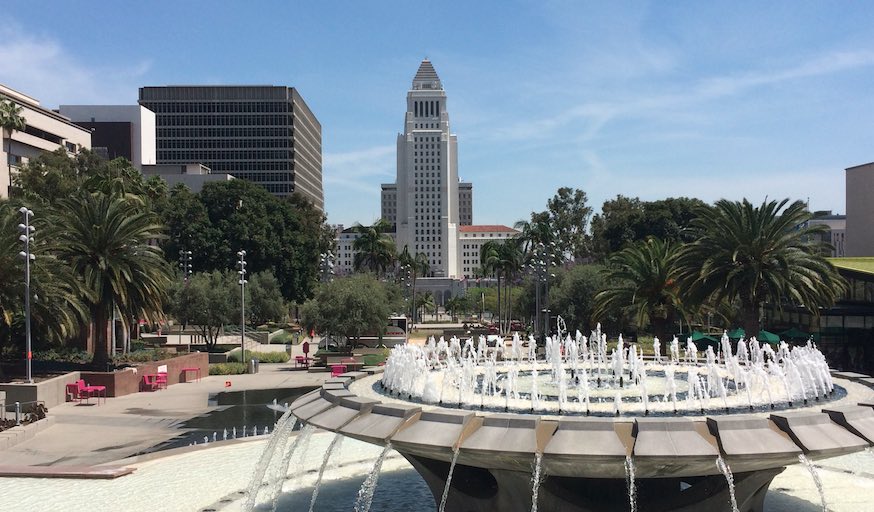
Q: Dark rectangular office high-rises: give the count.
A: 1